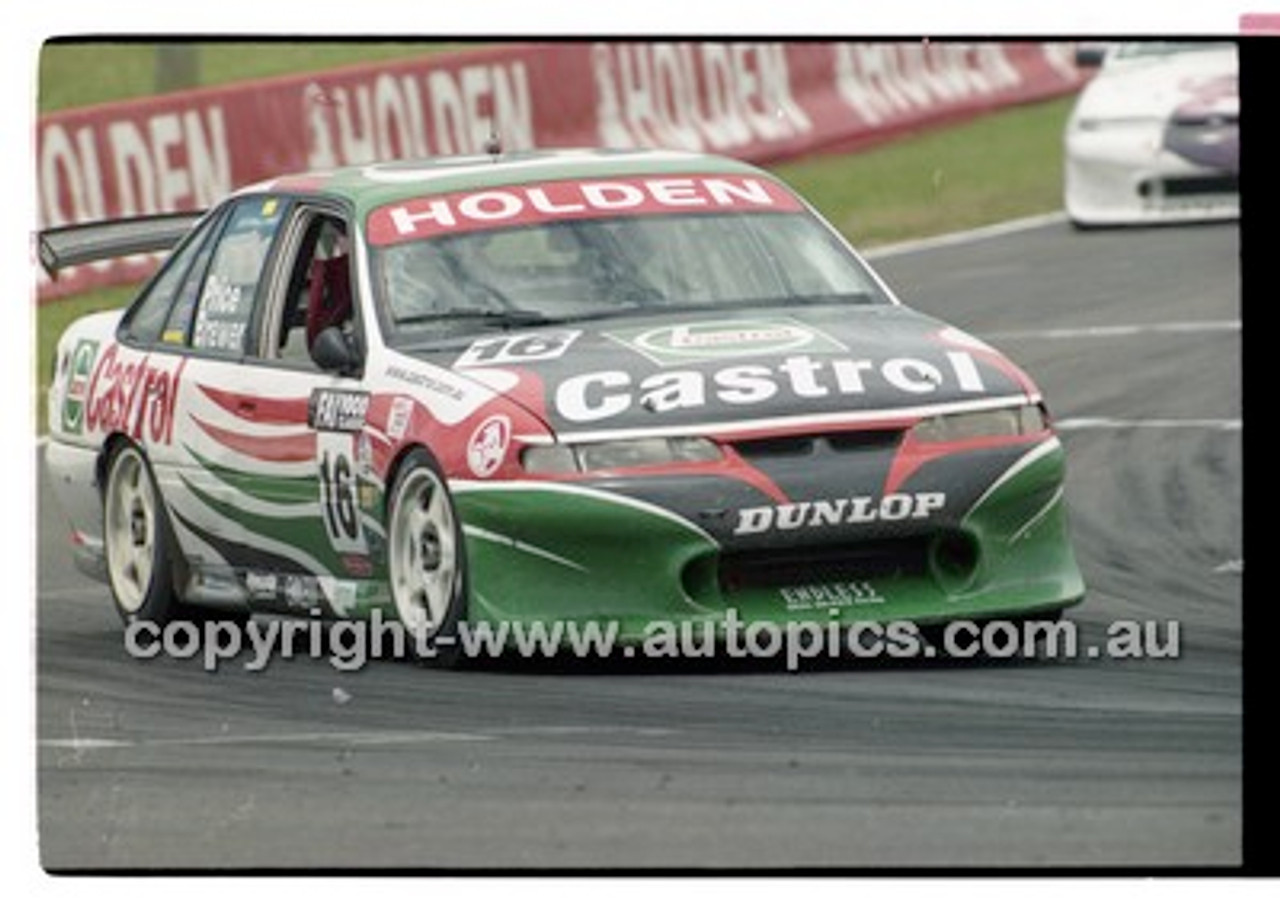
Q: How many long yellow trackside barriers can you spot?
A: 0